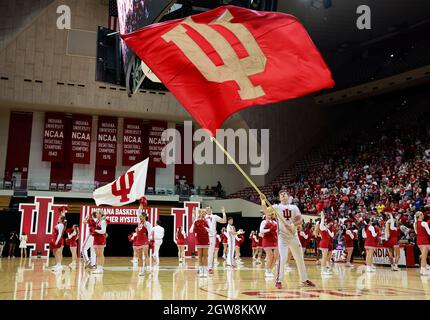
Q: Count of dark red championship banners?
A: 5